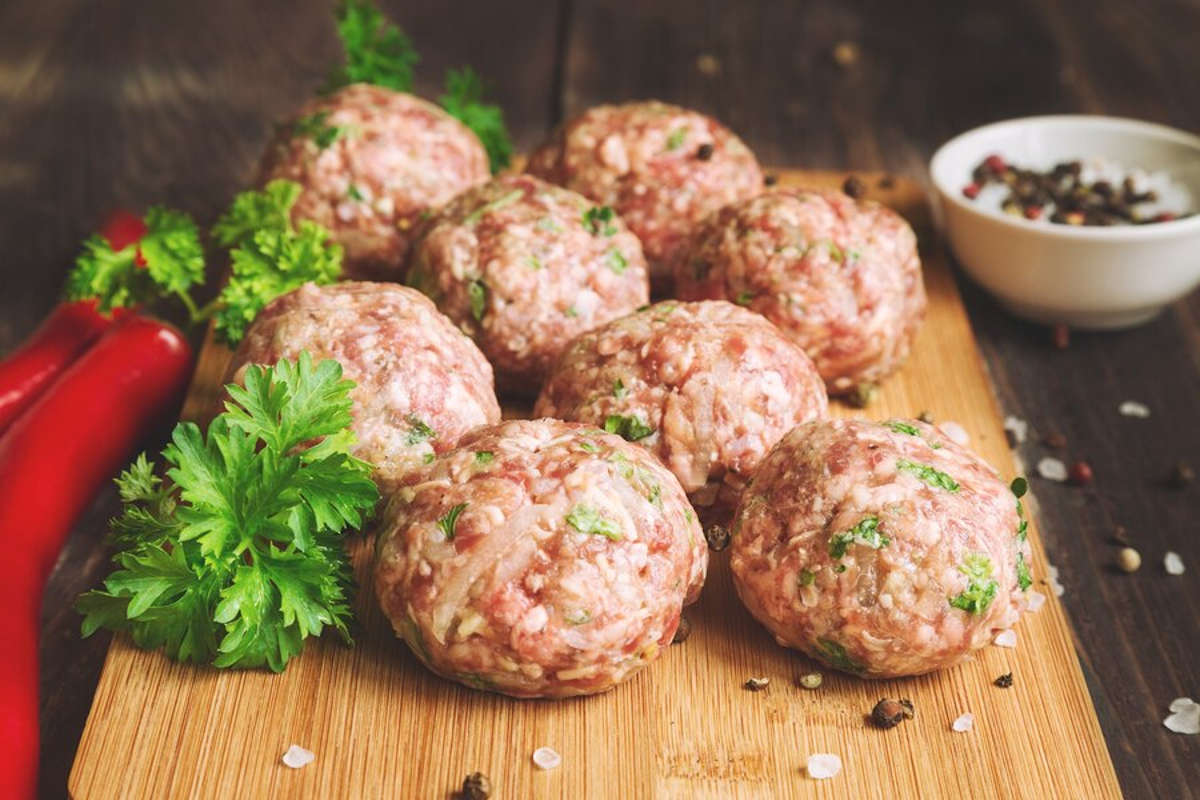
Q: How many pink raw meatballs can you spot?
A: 8